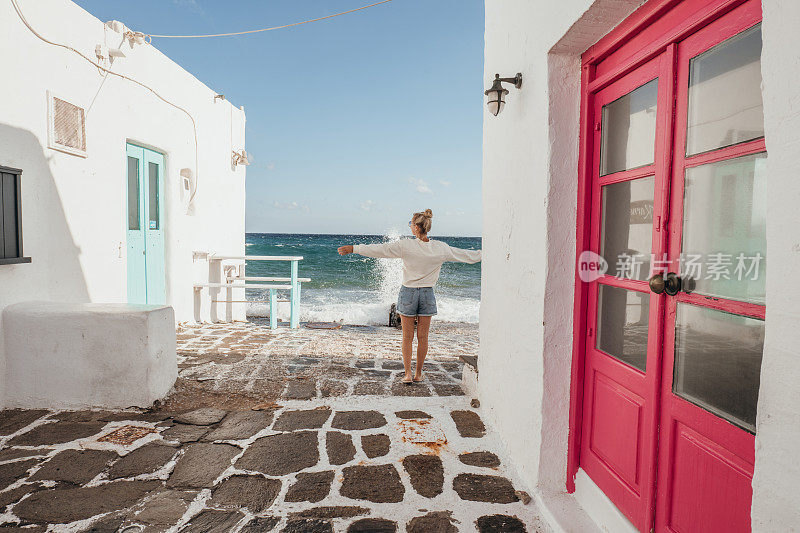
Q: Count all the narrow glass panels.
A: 2